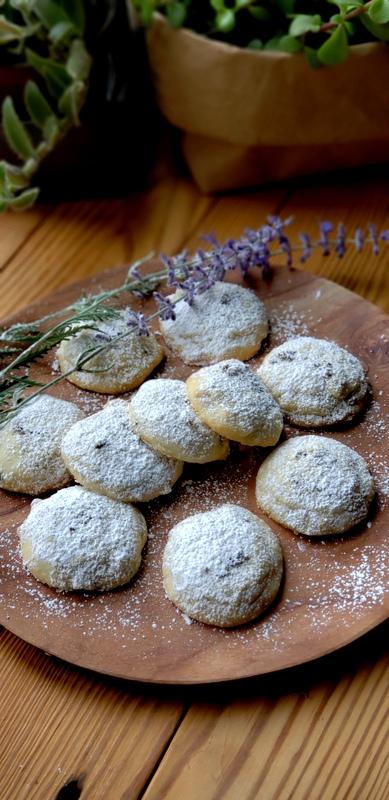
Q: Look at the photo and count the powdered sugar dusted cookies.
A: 10